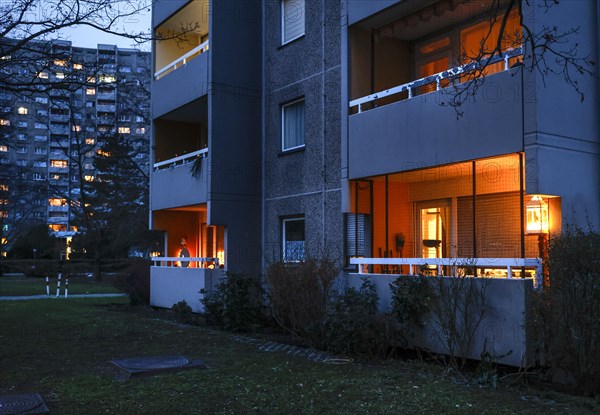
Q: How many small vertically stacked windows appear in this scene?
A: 3